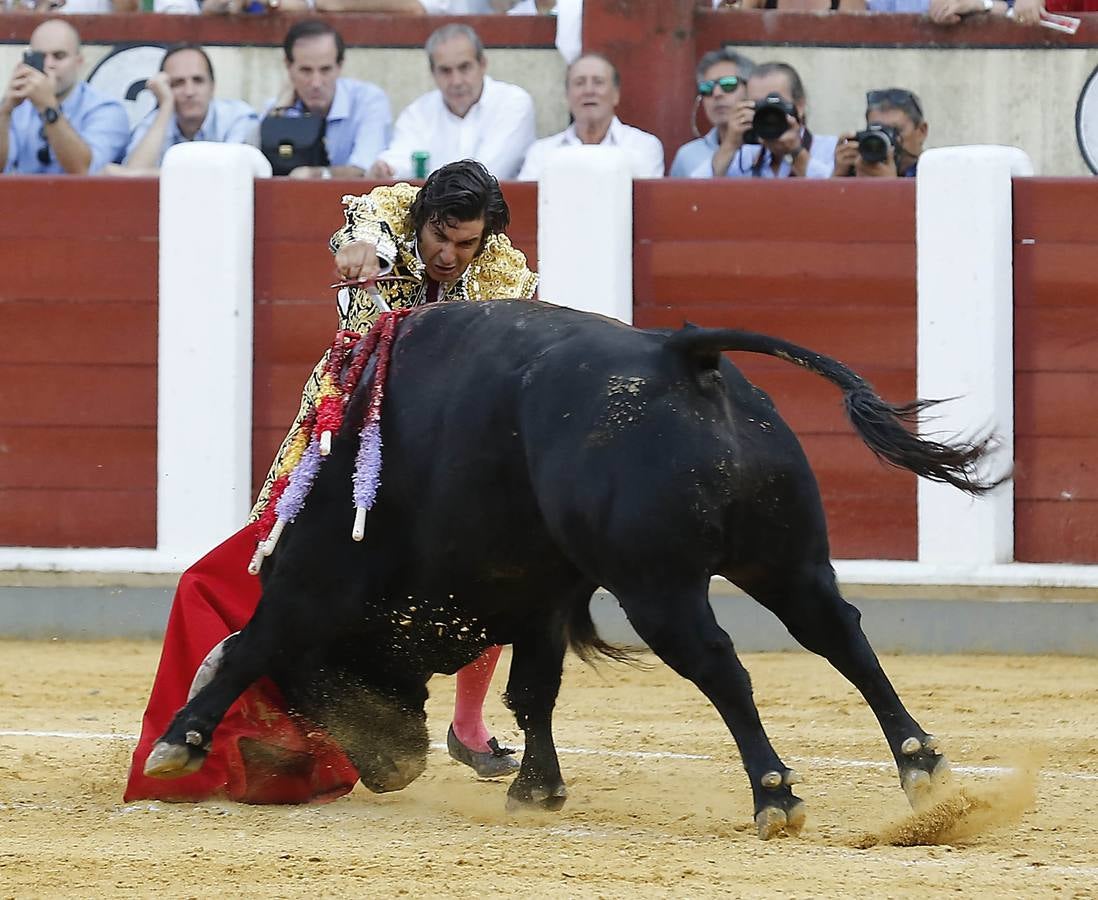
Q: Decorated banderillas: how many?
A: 4